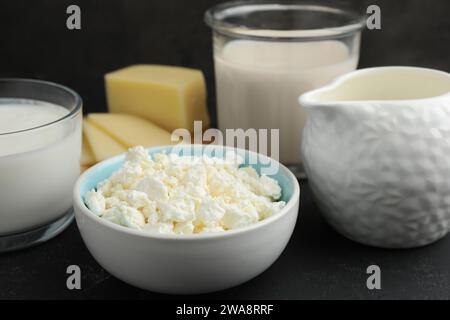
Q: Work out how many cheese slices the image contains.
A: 3